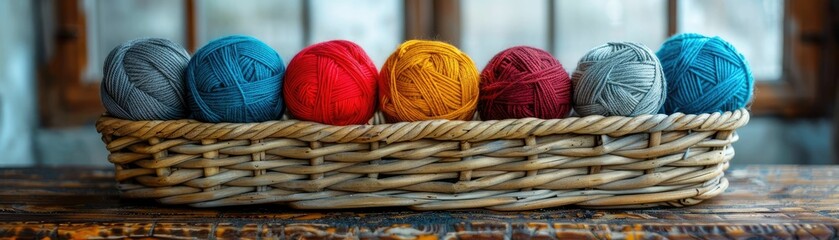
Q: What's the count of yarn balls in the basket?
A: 7